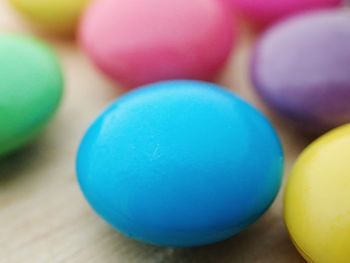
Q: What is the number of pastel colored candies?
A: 7